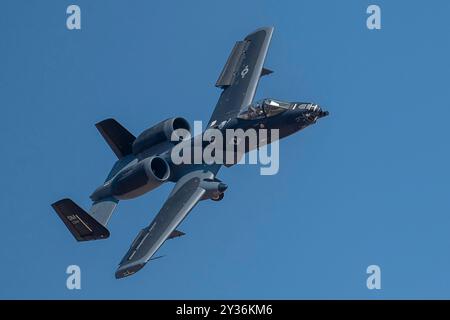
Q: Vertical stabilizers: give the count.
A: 2